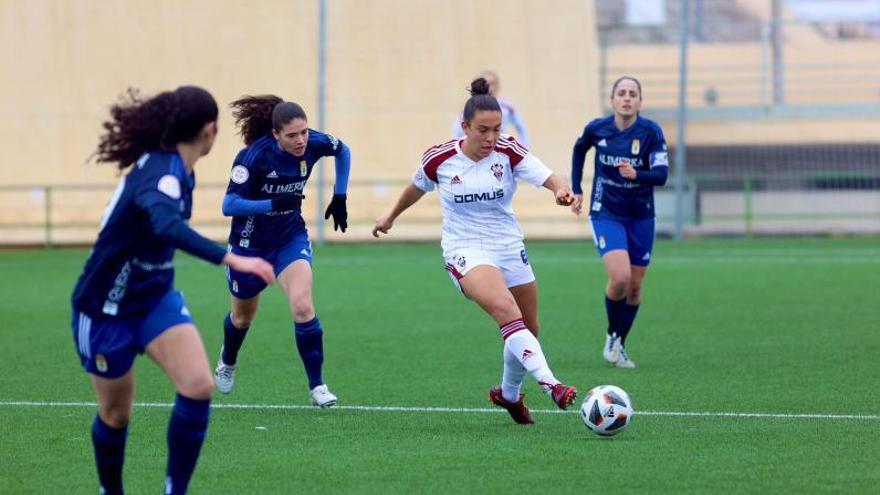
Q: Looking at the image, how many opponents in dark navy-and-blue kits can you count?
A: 3